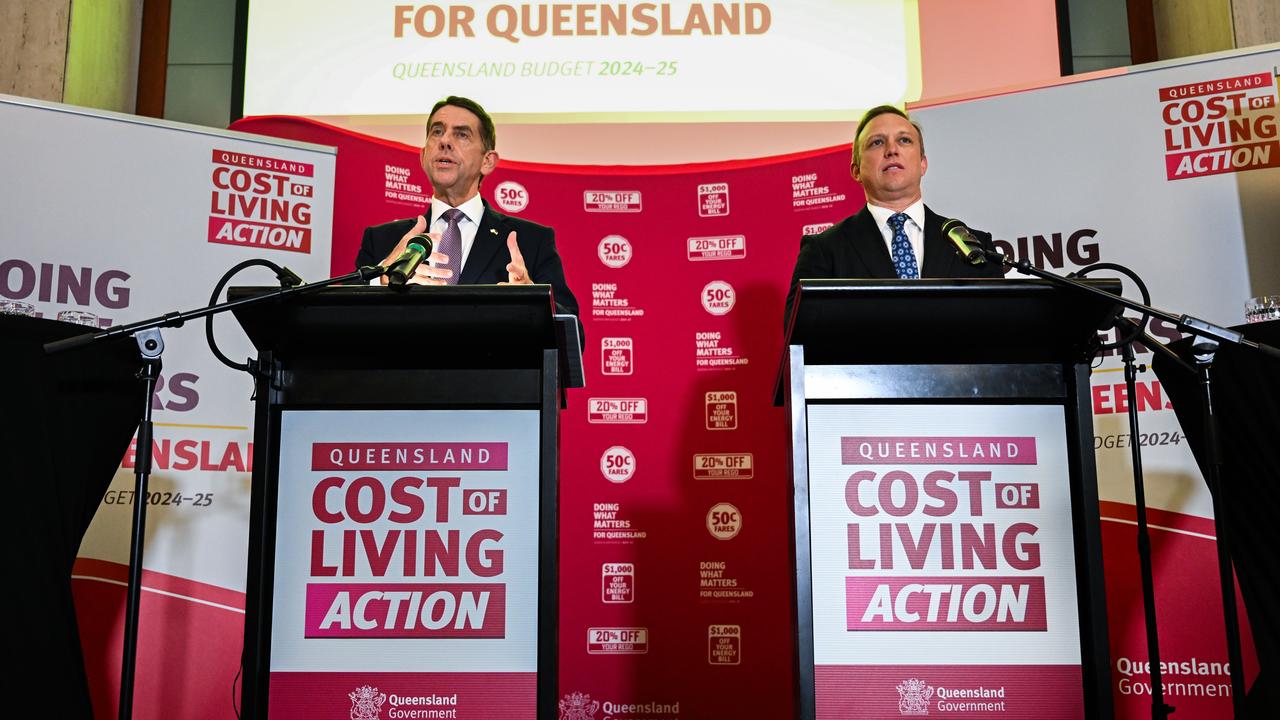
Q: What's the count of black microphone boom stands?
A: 3